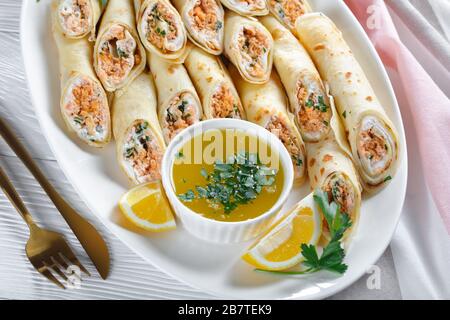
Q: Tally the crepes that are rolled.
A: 15